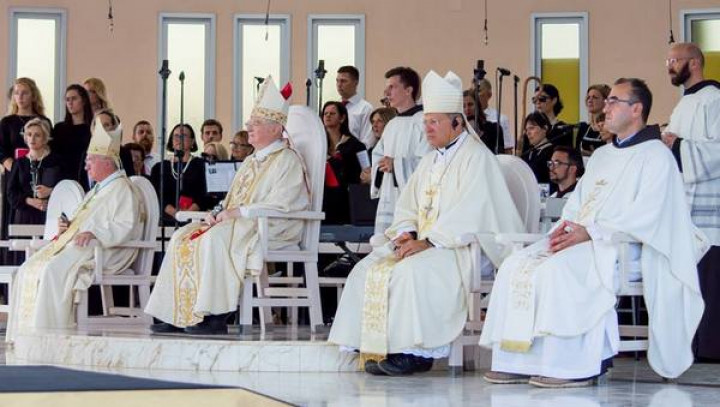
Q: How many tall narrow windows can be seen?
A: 6